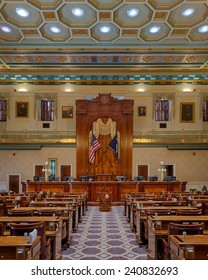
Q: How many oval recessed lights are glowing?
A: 9